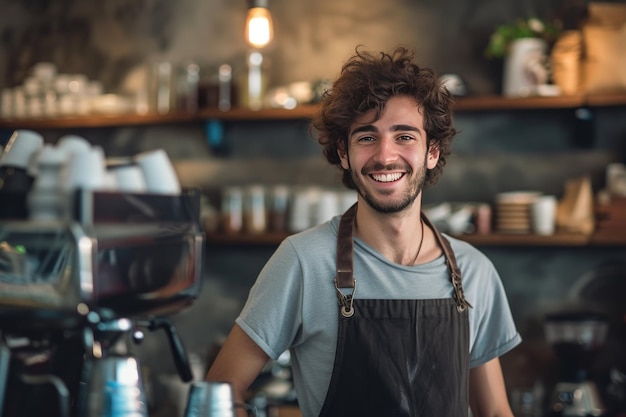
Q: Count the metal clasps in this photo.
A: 2